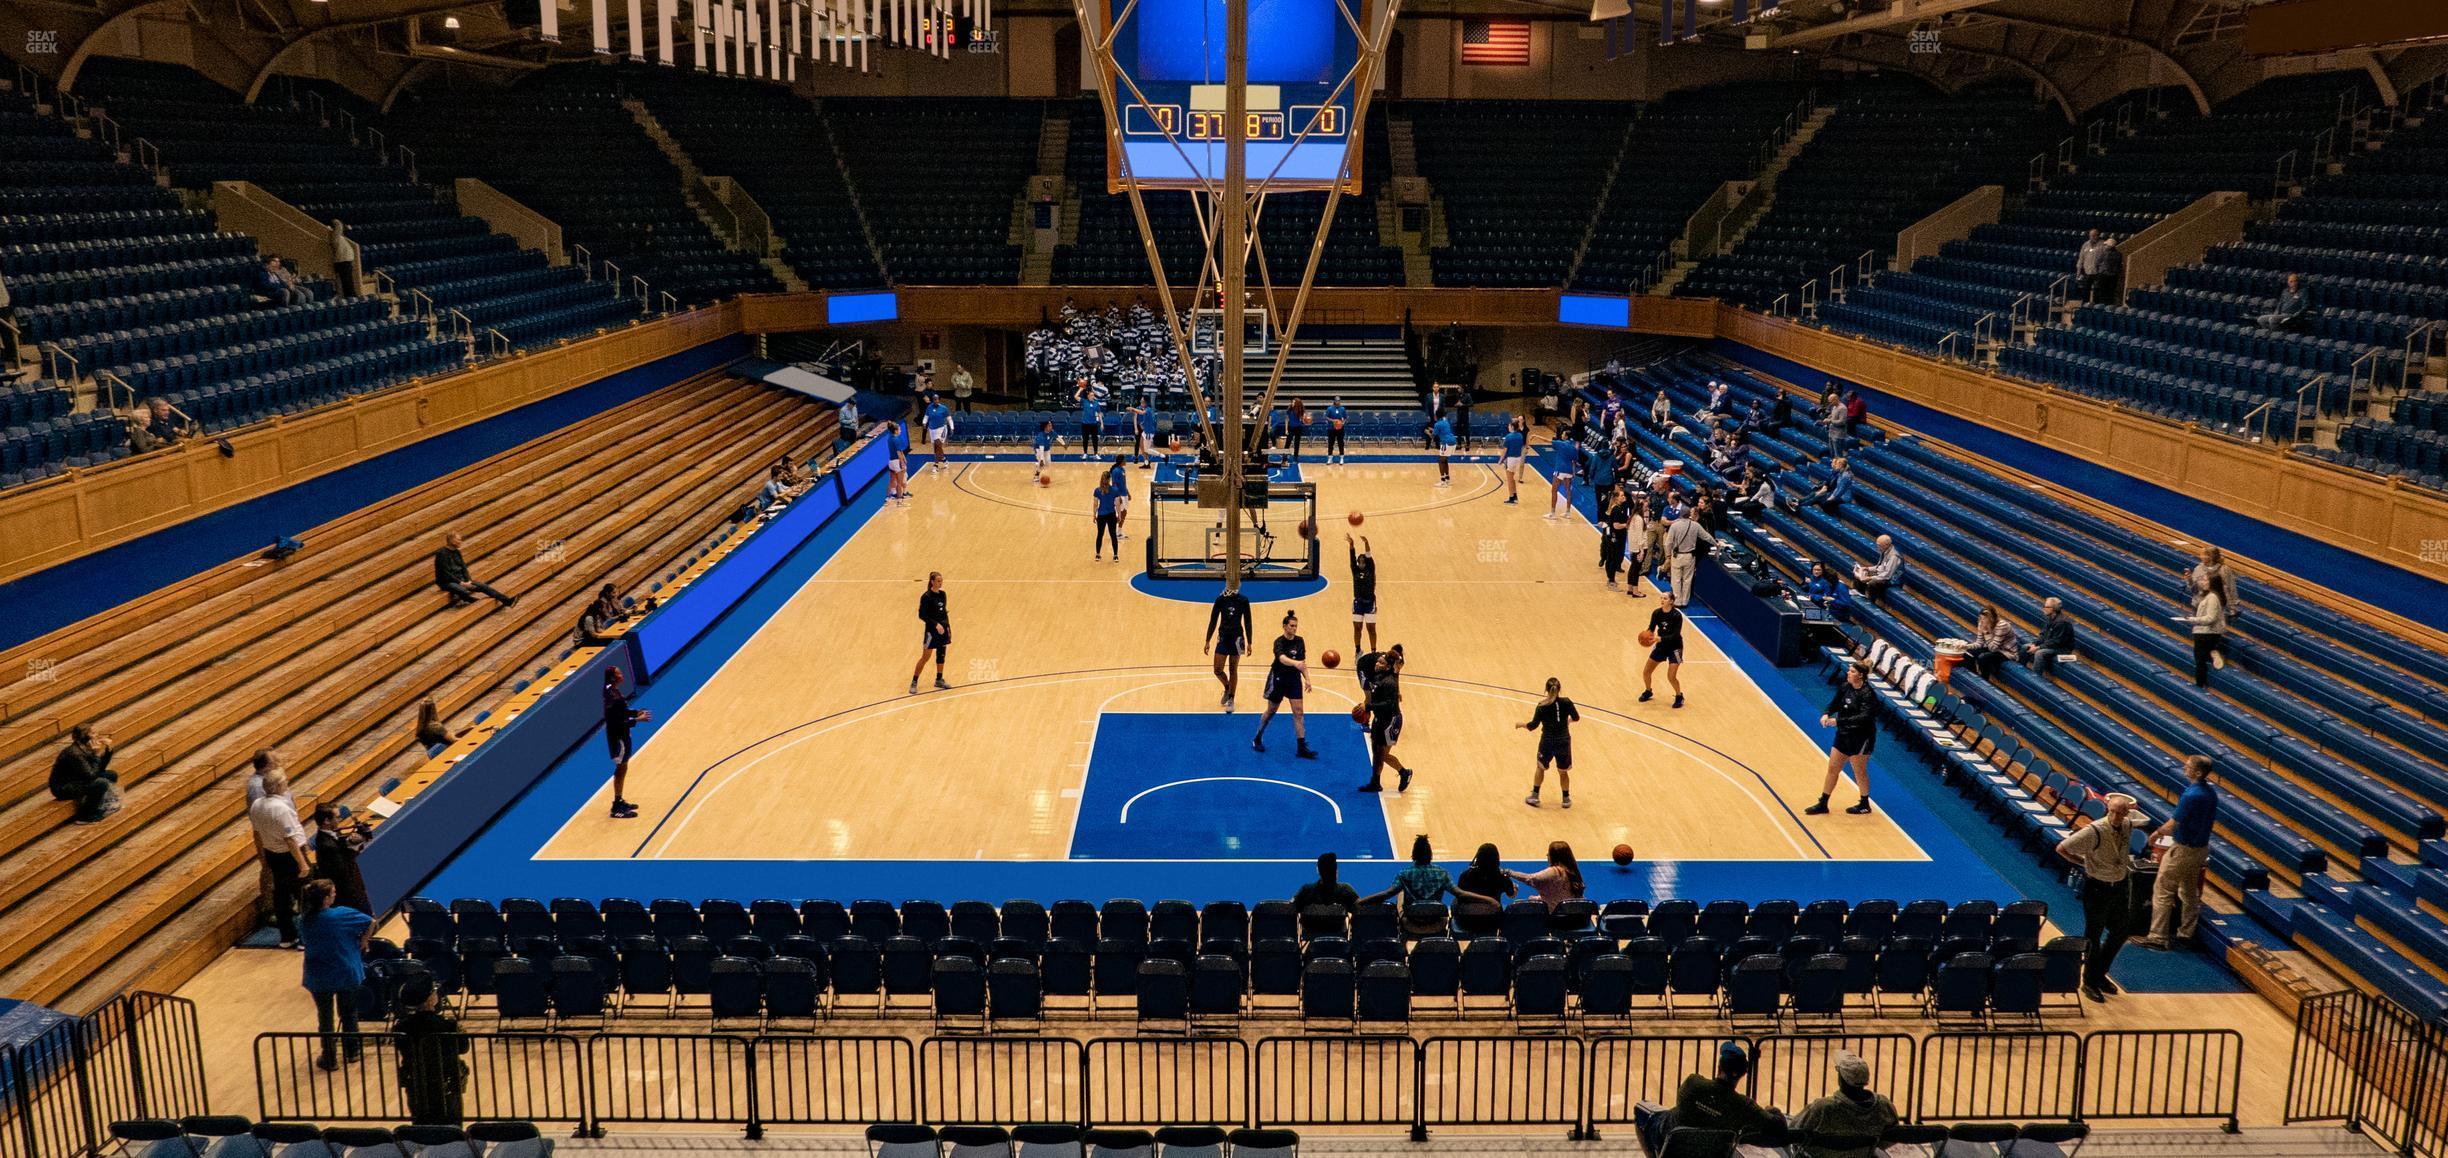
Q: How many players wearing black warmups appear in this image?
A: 10